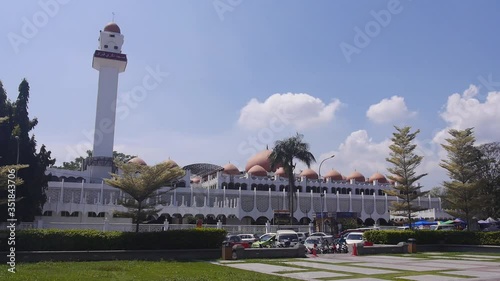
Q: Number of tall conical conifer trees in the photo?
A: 2